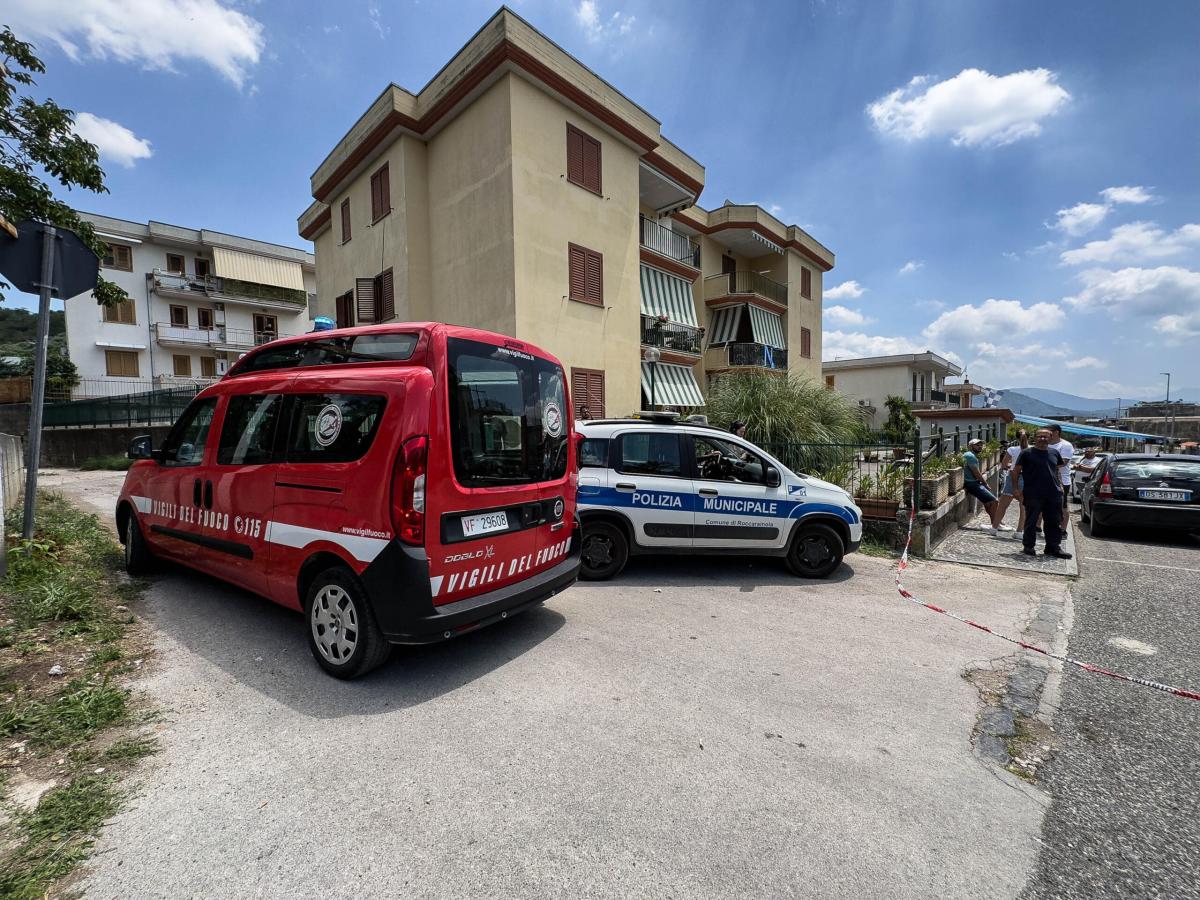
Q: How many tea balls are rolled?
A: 0